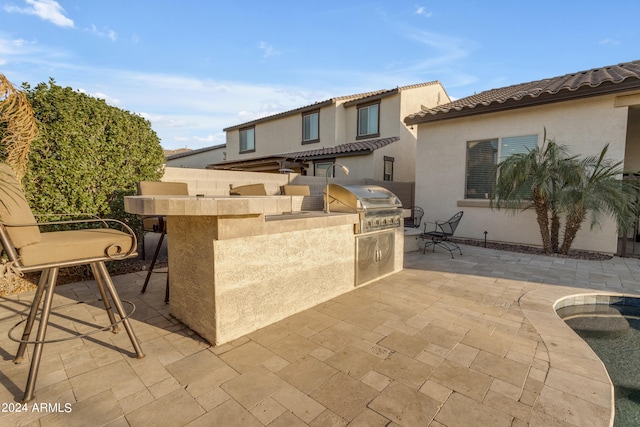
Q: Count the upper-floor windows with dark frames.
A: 3